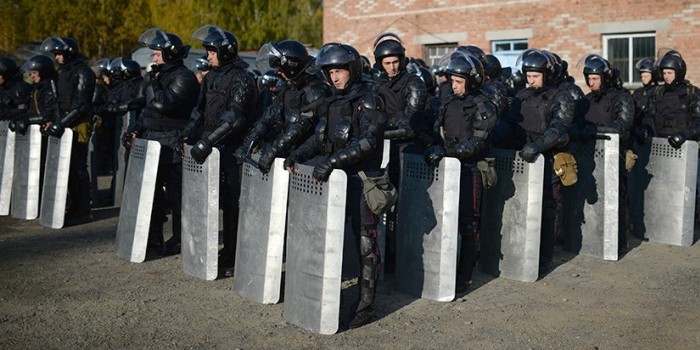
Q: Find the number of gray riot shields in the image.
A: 11